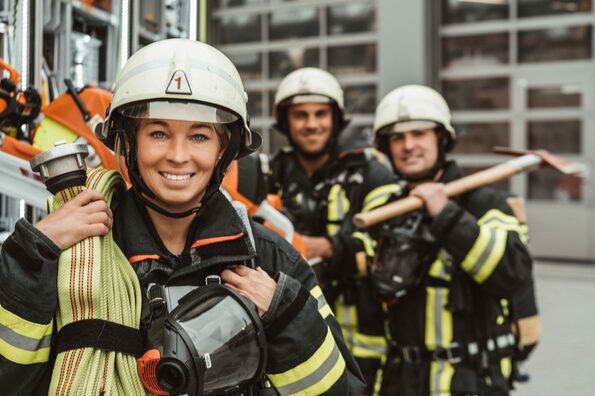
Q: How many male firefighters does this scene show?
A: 2